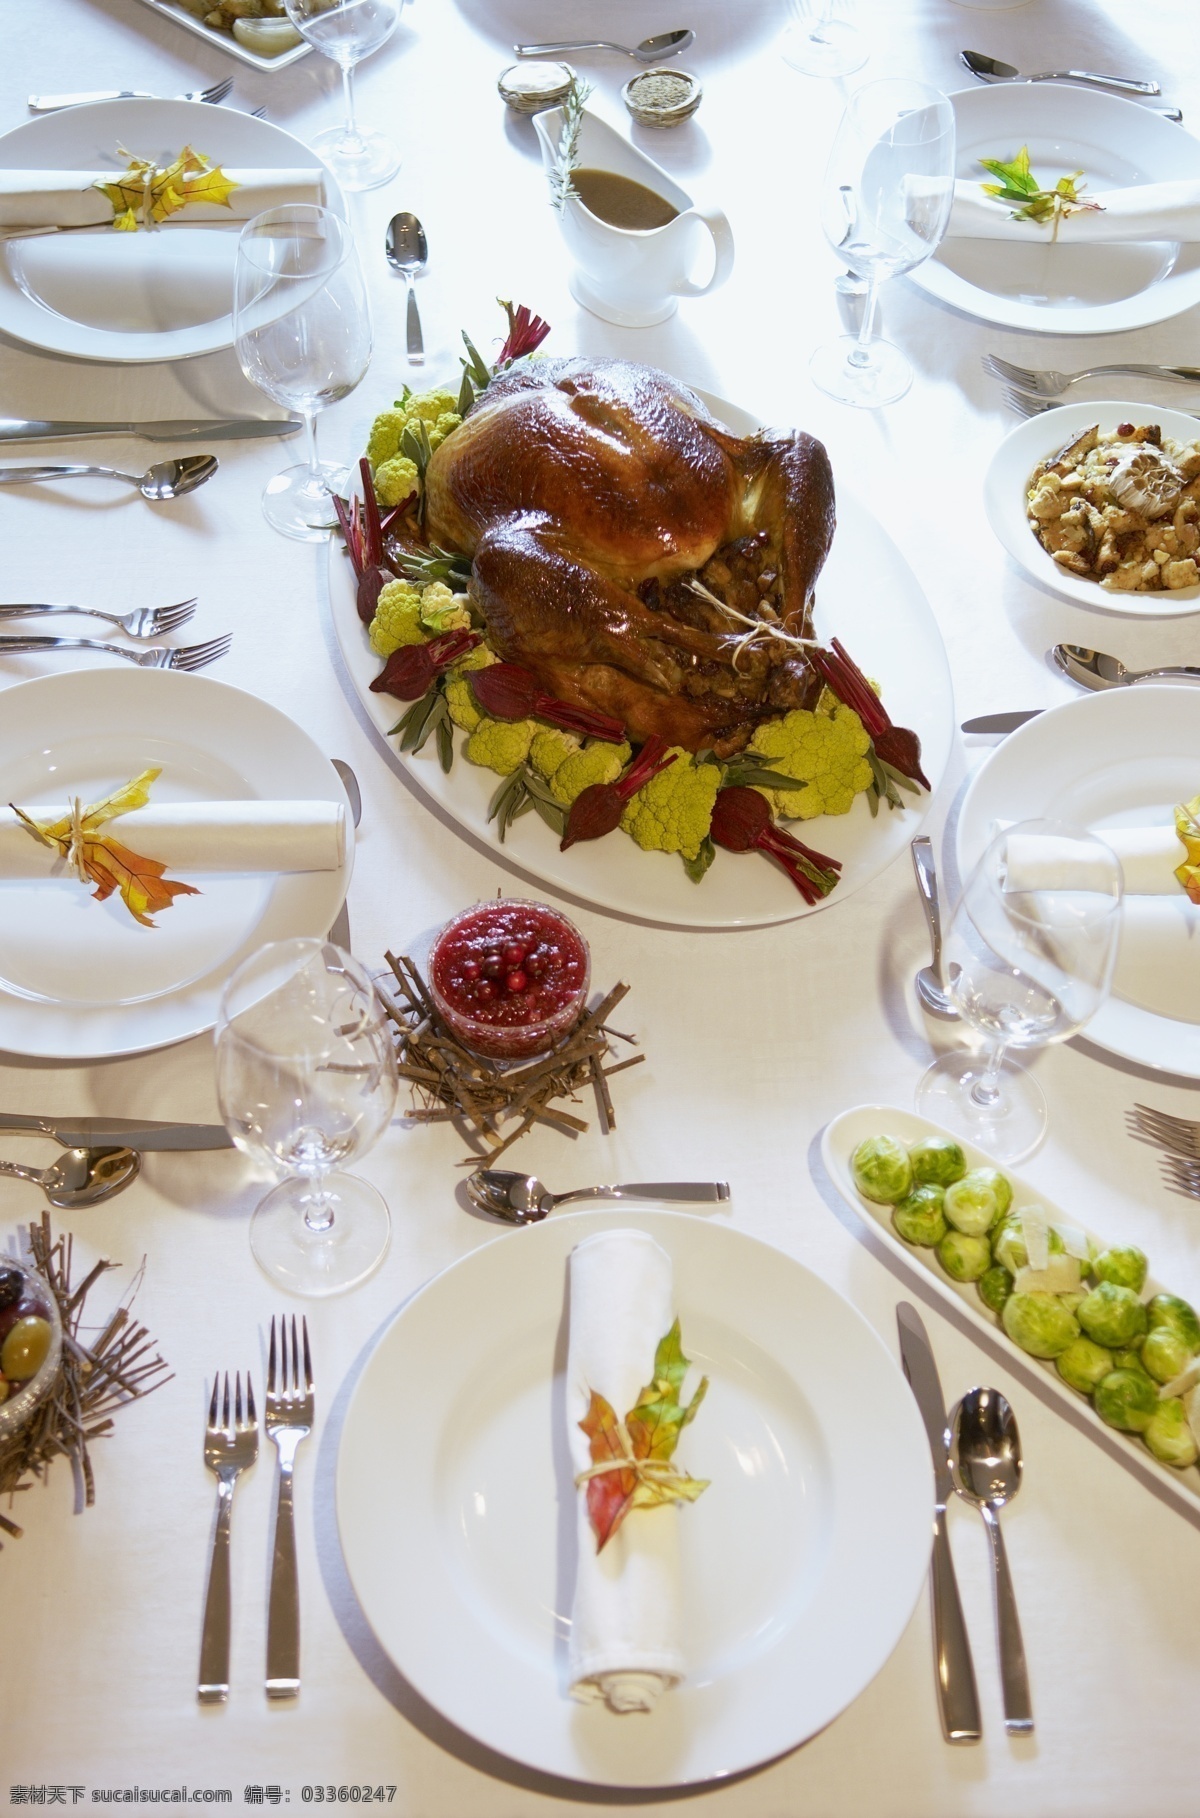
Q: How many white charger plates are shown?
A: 5